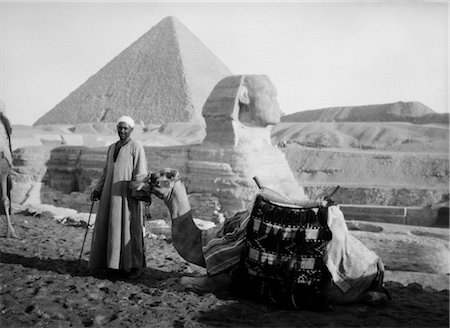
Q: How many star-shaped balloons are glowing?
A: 0